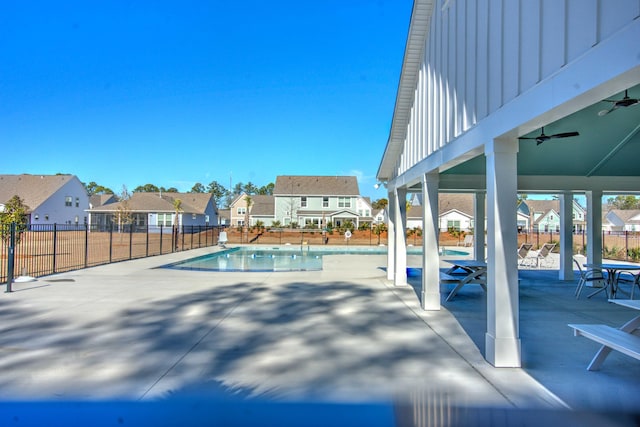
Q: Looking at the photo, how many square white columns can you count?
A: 7